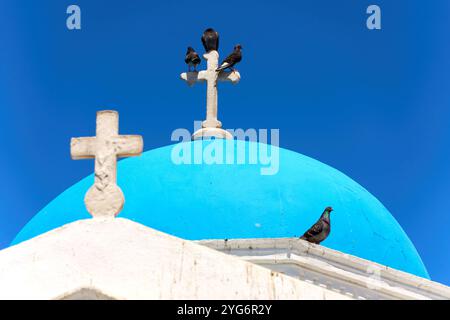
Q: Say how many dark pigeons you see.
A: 4